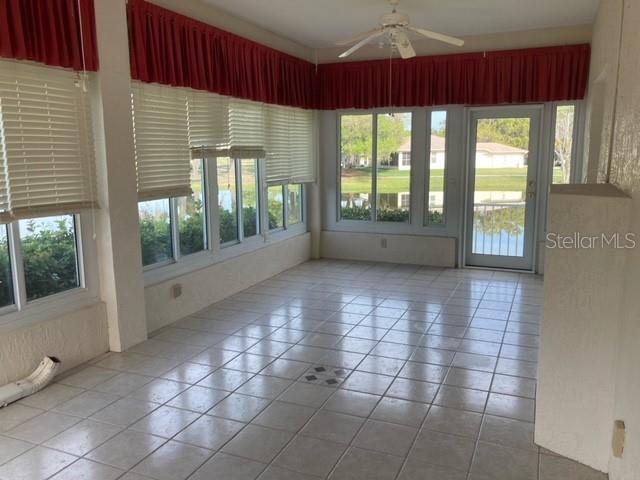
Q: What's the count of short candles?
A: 0